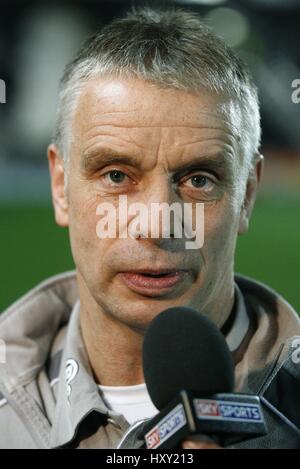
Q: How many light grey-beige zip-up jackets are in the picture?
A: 1